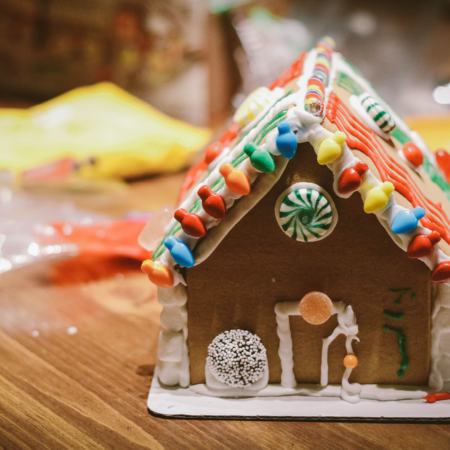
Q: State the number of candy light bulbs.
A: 13